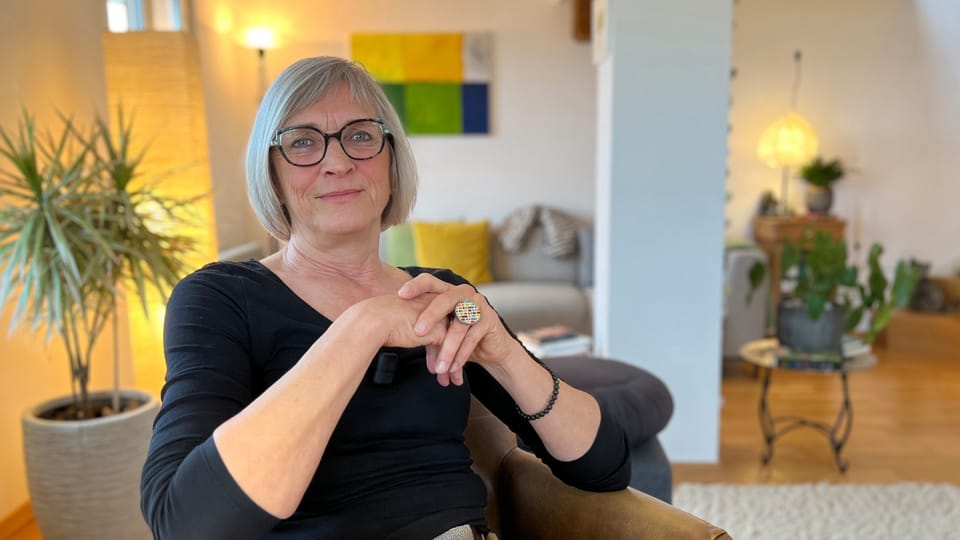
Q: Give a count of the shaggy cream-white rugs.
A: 1